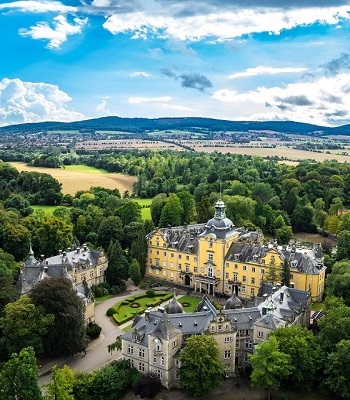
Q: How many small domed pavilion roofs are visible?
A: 2